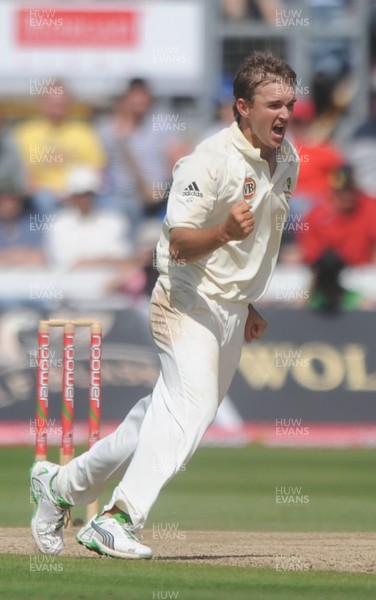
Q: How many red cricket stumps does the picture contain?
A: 3